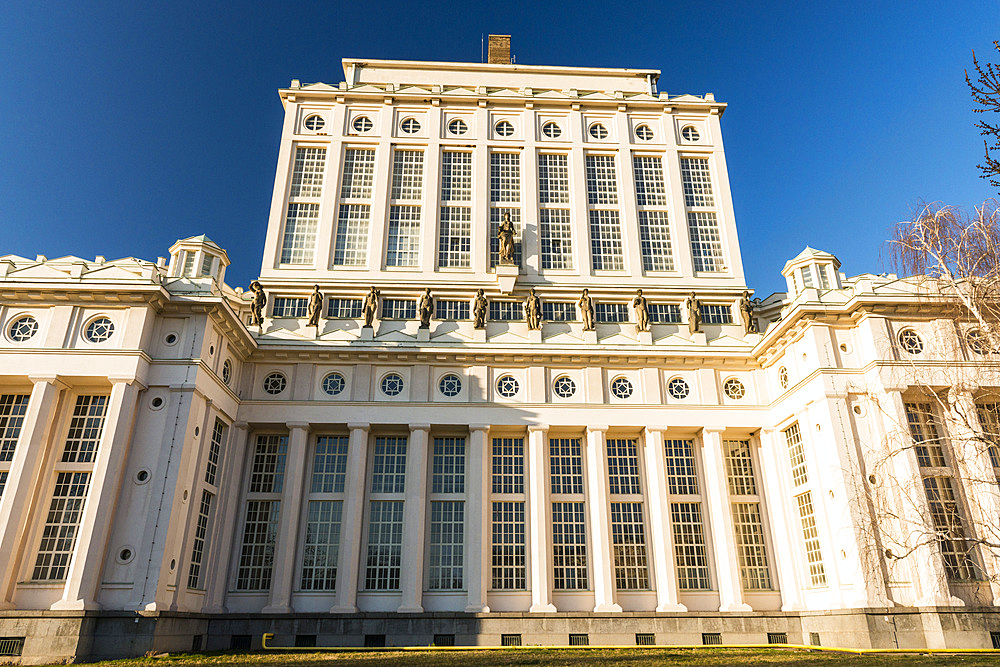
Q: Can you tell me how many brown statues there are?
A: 11